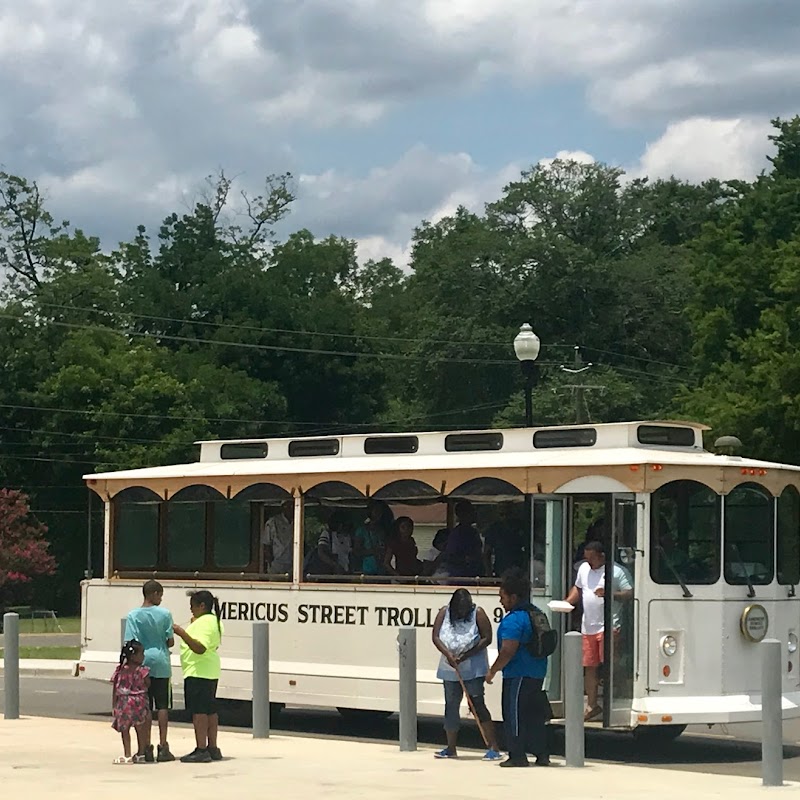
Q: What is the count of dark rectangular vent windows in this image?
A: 6